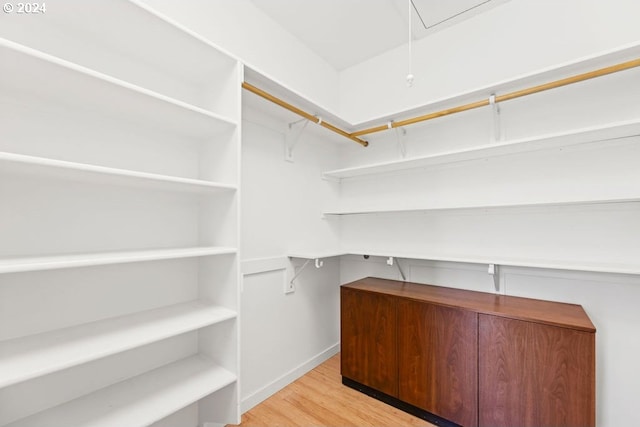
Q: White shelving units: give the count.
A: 2